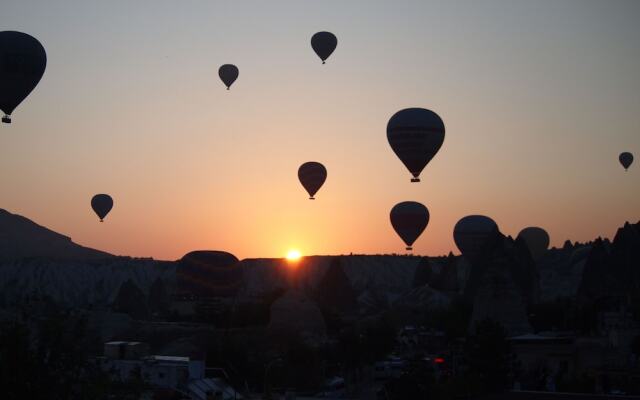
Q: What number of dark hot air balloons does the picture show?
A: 11